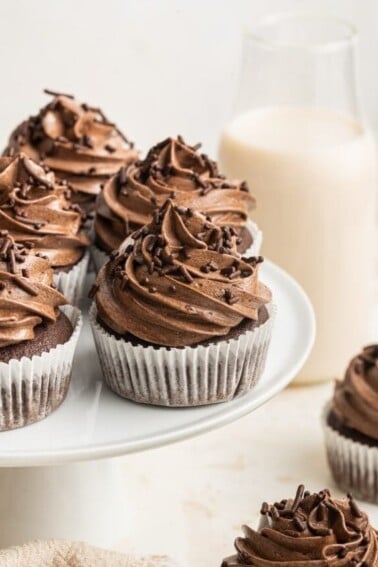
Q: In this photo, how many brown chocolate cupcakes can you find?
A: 7